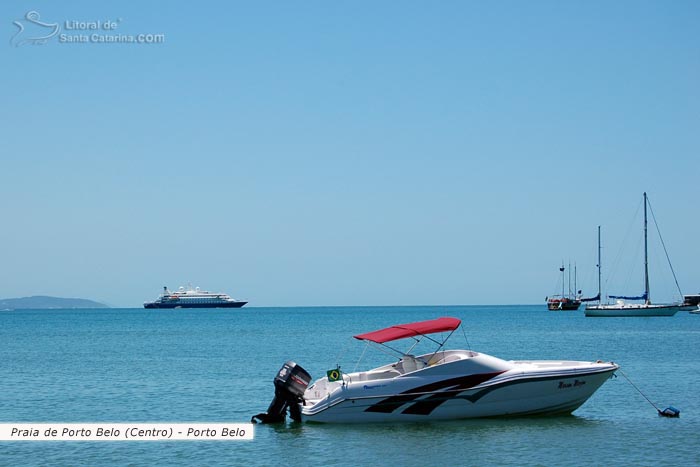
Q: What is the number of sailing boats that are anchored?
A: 2